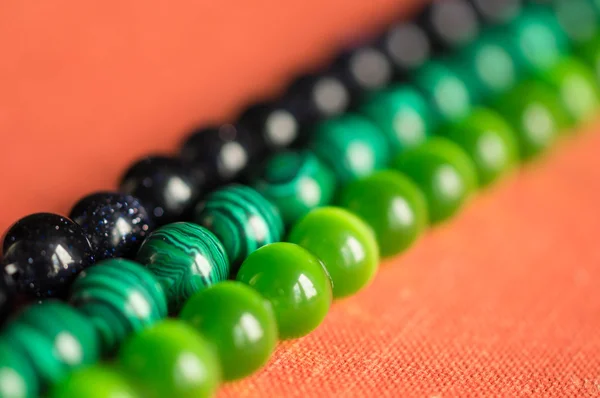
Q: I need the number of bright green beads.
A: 11